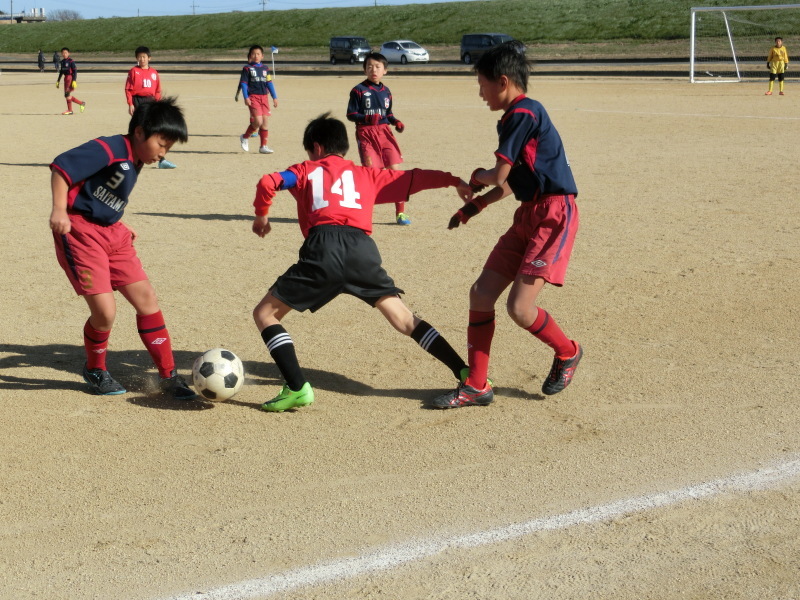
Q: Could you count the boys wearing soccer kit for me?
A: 8